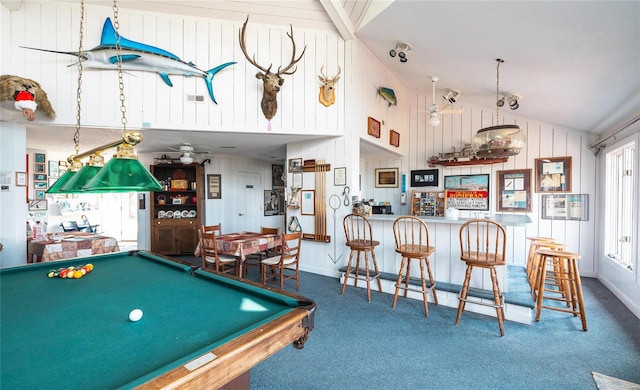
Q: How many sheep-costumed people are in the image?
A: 0